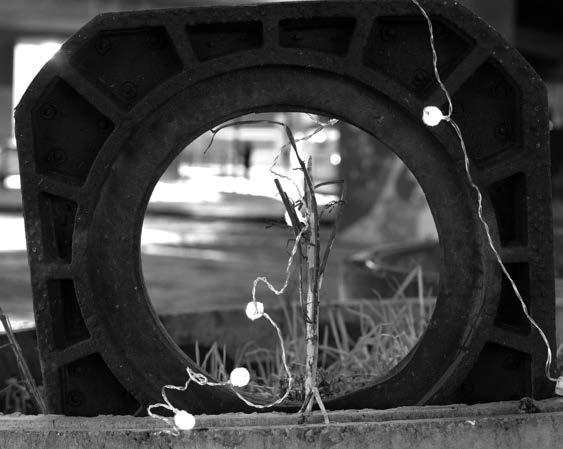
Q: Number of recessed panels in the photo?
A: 12